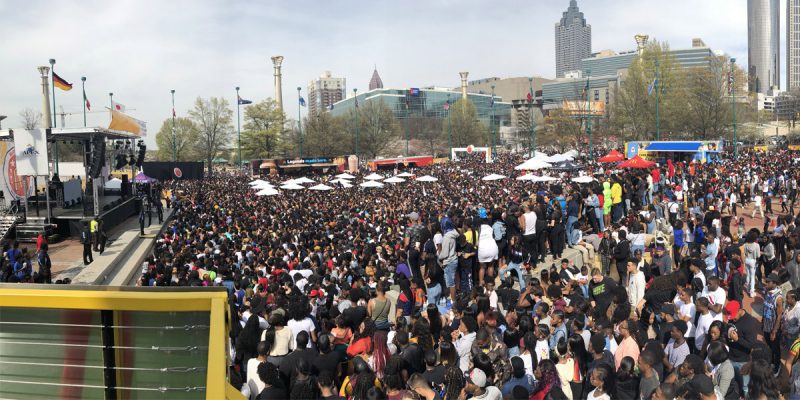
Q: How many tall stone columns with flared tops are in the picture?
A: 4